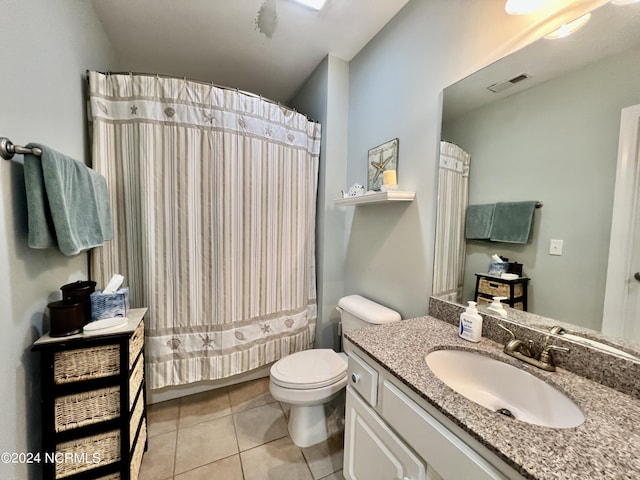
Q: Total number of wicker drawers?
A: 4